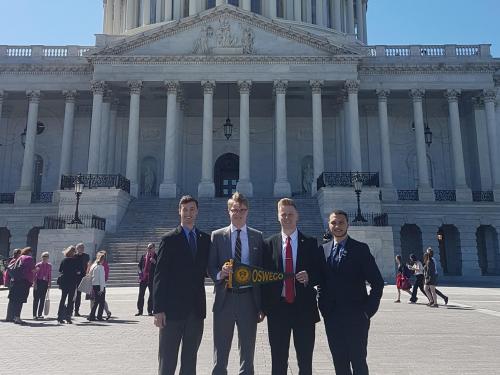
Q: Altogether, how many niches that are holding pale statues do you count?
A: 2